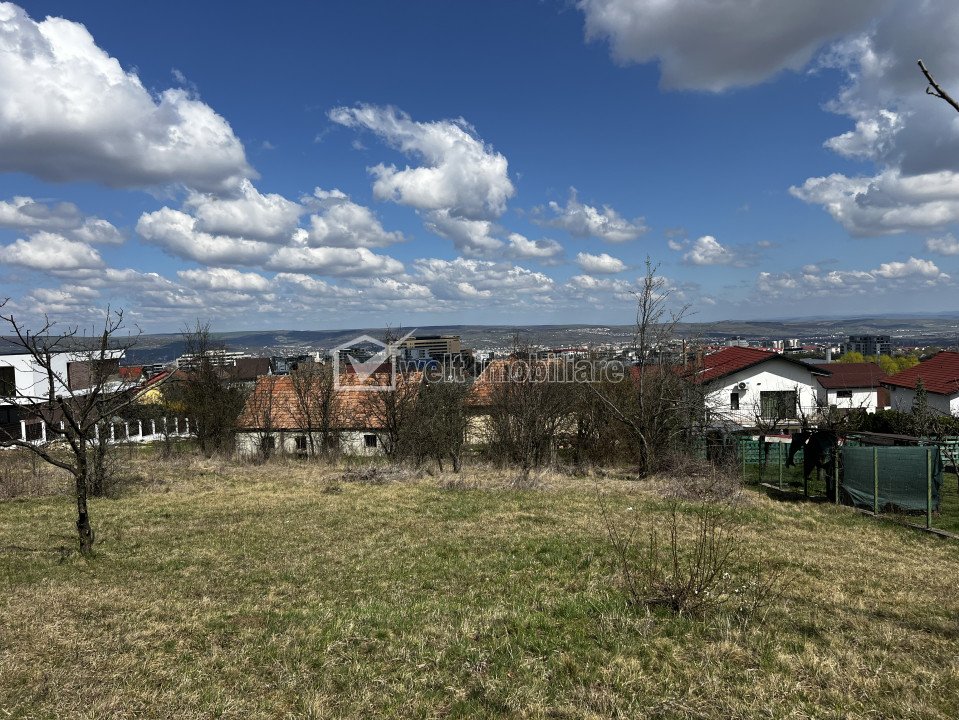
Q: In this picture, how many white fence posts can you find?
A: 13